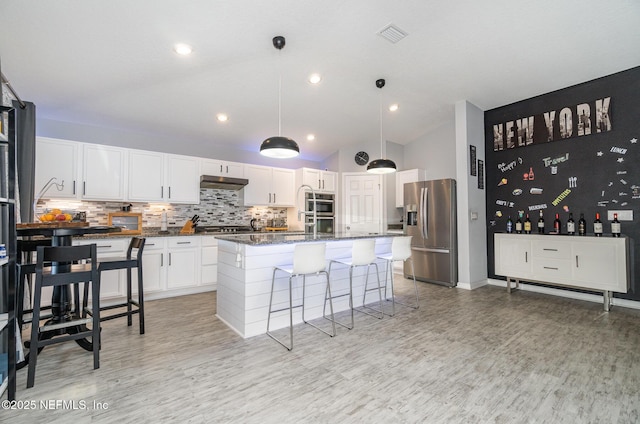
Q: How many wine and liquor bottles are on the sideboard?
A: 9